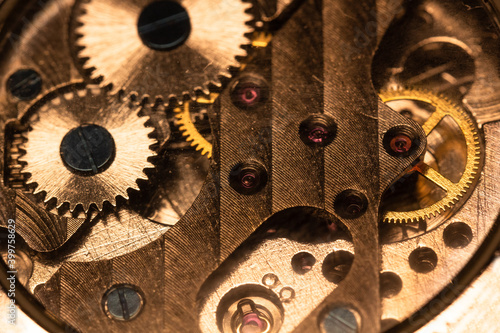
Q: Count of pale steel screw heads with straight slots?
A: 2